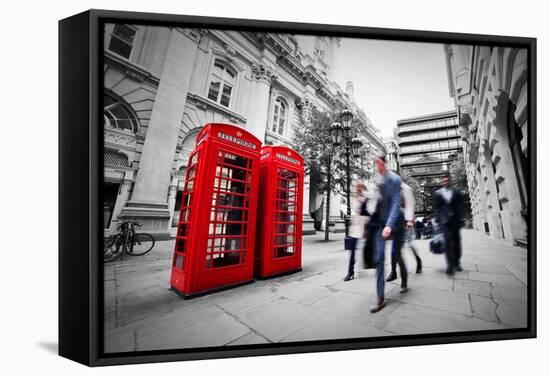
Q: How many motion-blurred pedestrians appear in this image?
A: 4